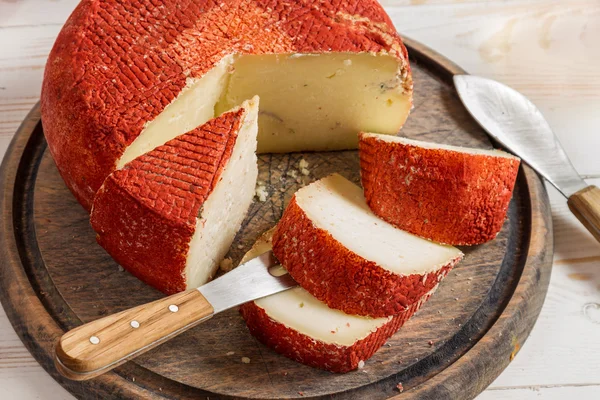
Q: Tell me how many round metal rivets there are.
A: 3